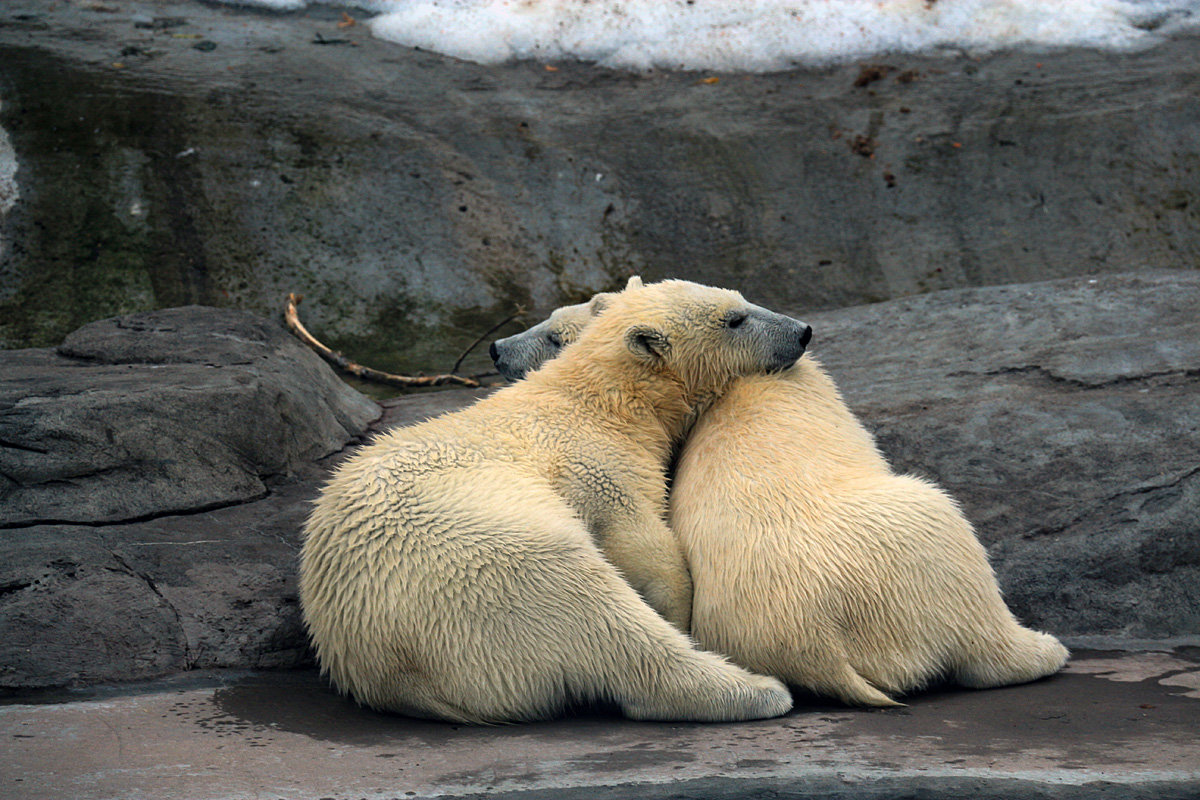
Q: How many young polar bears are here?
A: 2